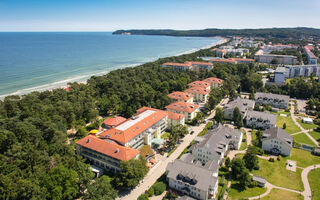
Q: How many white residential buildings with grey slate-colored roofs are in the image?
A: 6